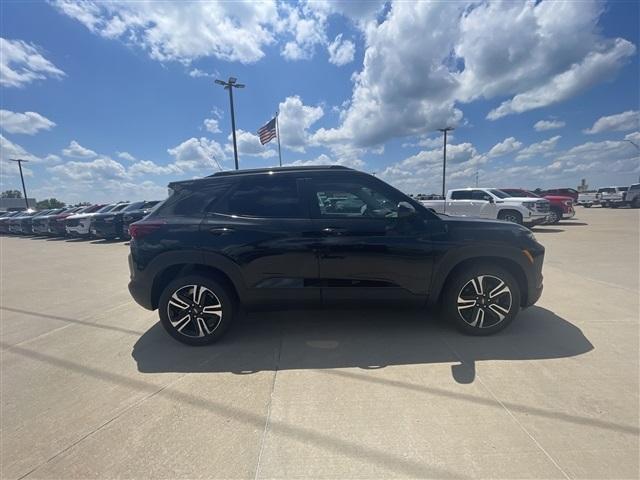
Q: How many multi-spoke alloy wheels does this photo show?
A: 2